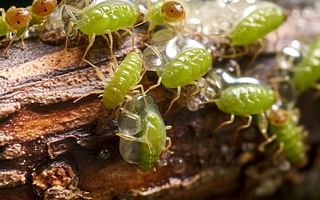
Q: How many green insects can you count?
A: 11